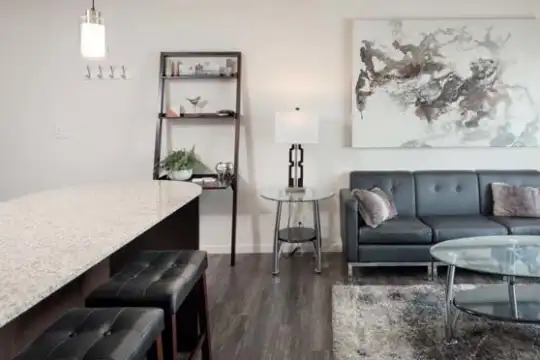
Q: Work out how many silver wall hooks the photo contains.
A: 4